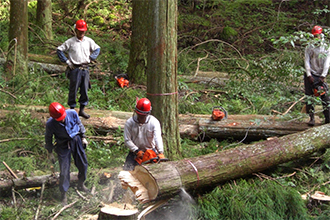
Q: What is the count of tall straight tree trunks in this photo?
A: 4